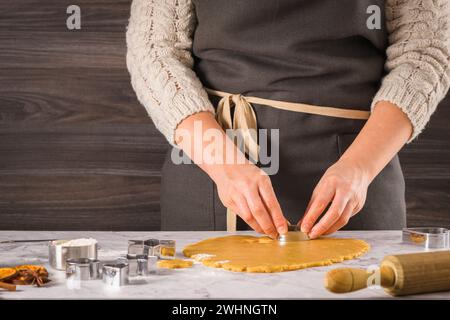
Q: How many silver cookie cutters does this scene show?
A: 6